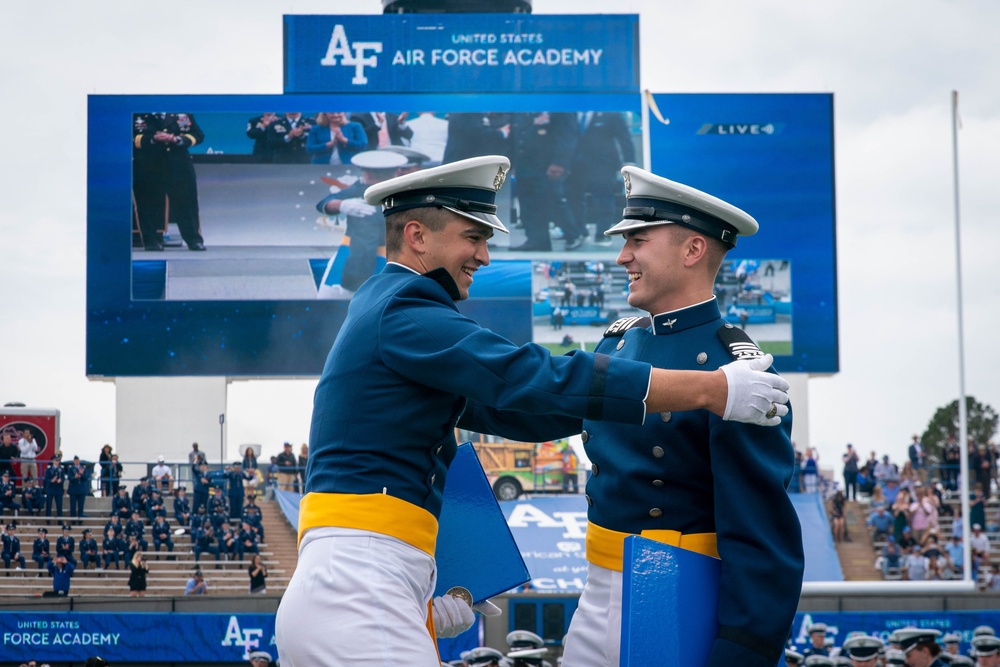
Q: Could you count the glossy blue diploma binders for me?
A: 2